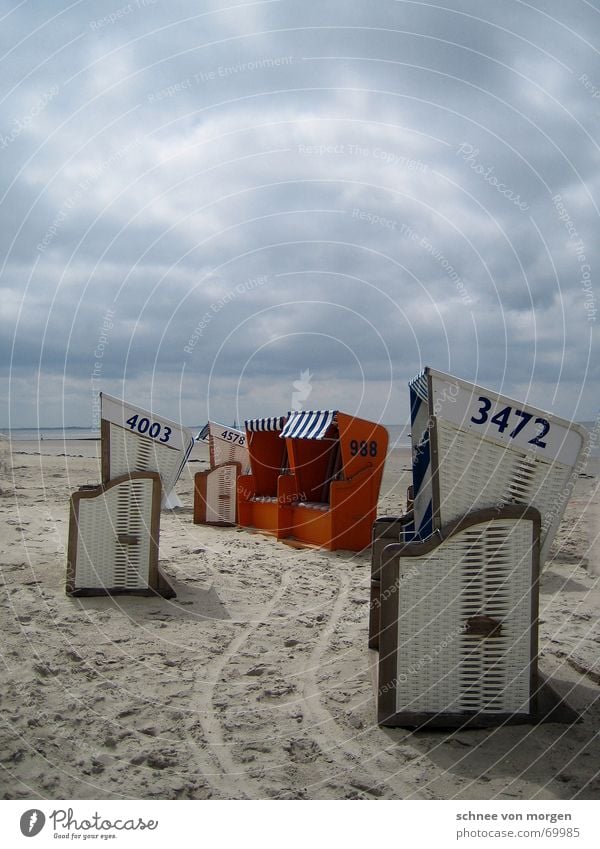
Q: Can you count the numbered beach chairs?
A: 4